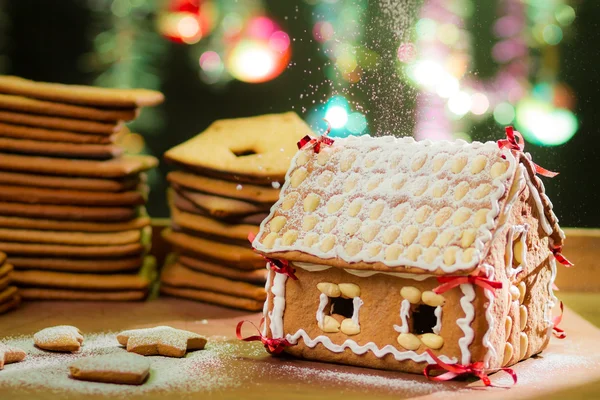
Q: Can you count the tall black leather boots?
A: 0